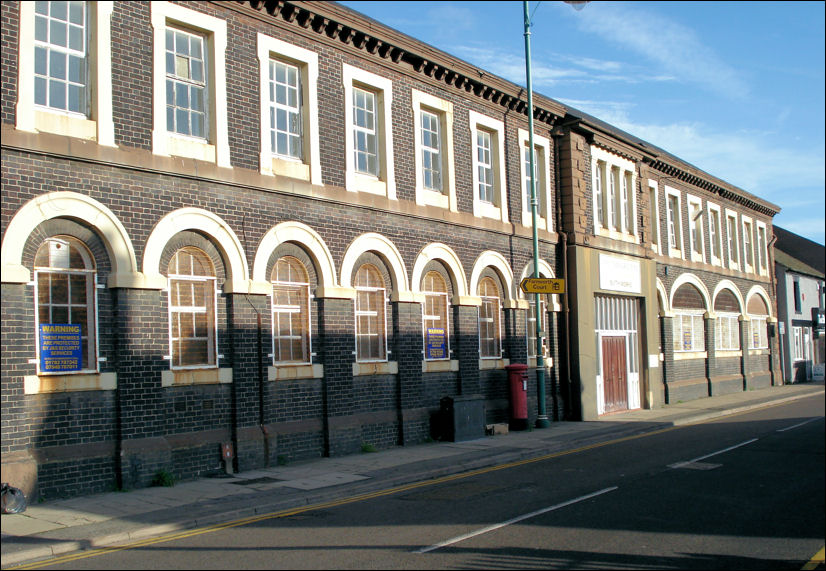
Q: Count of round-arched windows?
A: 11